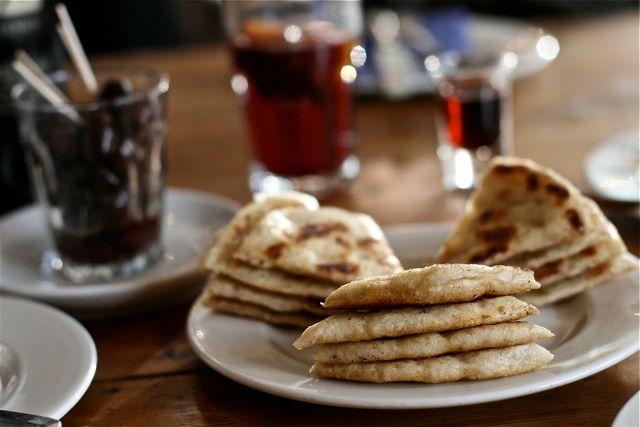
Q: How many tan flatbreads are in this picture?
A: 12